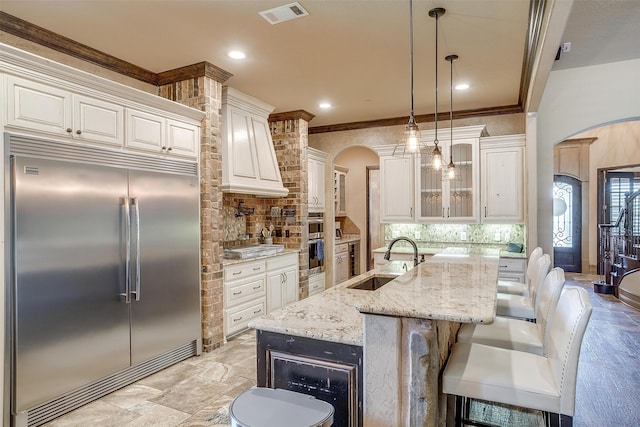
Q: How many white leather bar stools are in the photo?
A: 4